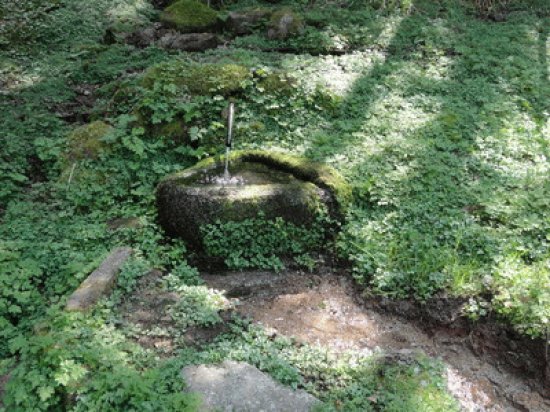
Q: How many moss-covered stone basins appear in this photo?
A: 1